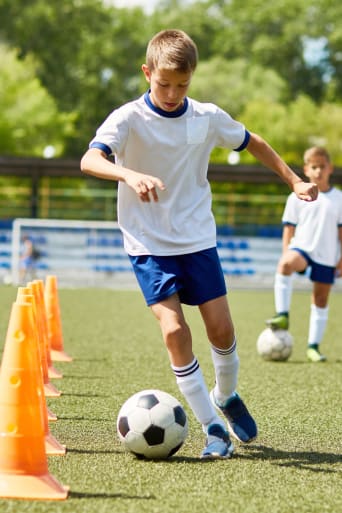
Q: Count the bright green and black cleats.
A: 2